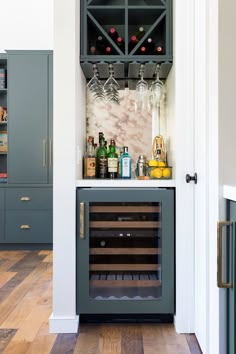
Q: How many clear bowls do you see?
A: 1